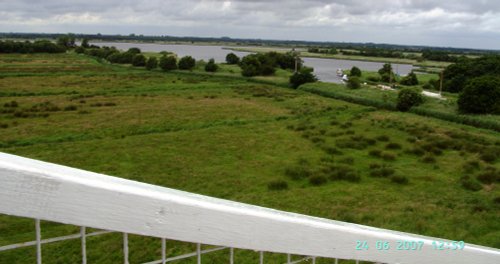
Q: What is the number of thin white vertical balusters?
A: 11